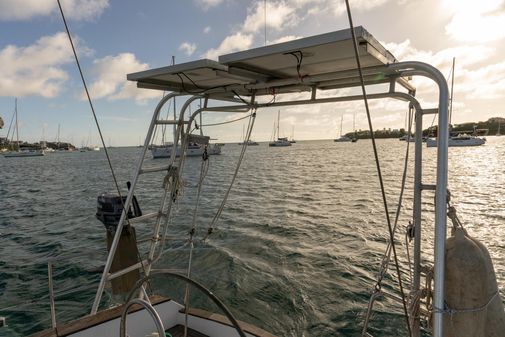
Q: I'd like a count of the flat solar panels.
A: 2